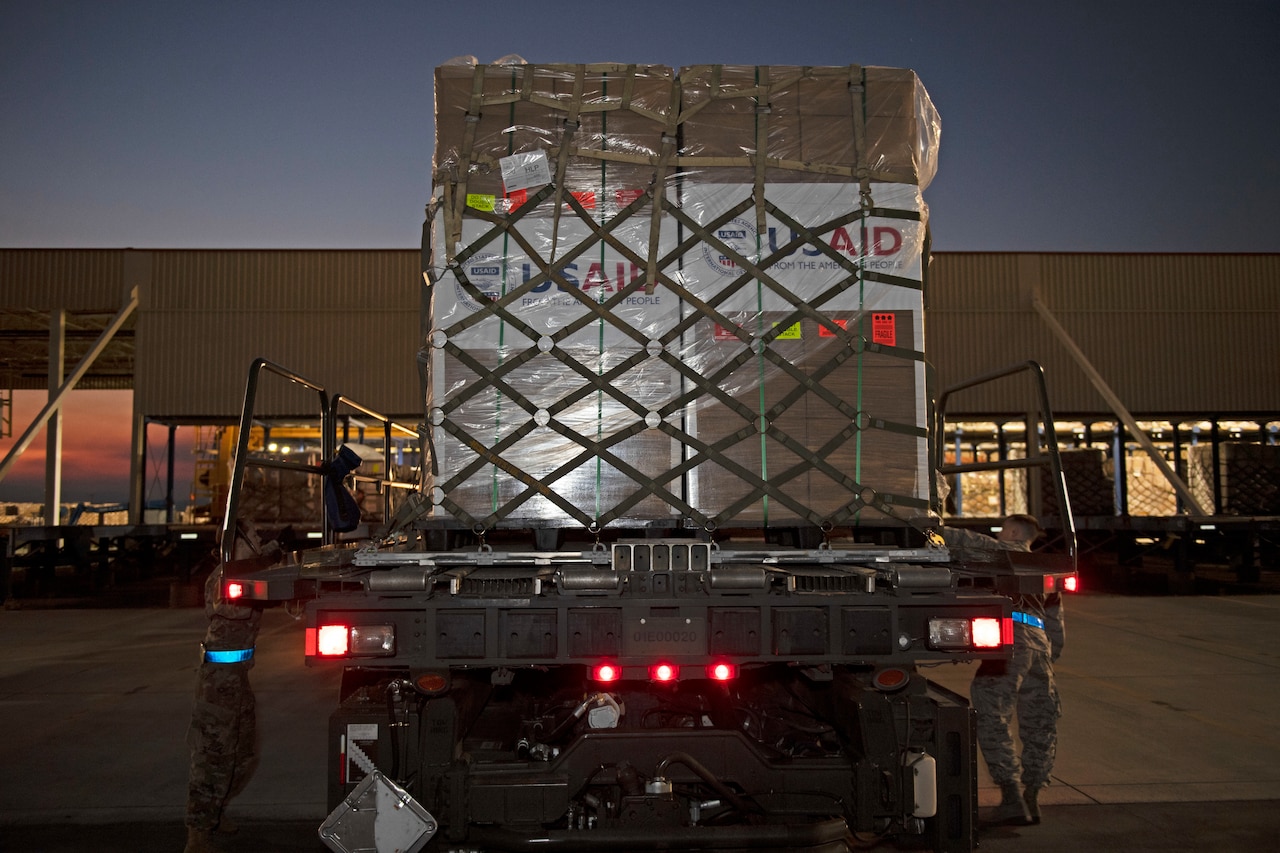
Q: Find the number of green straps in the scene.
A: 4